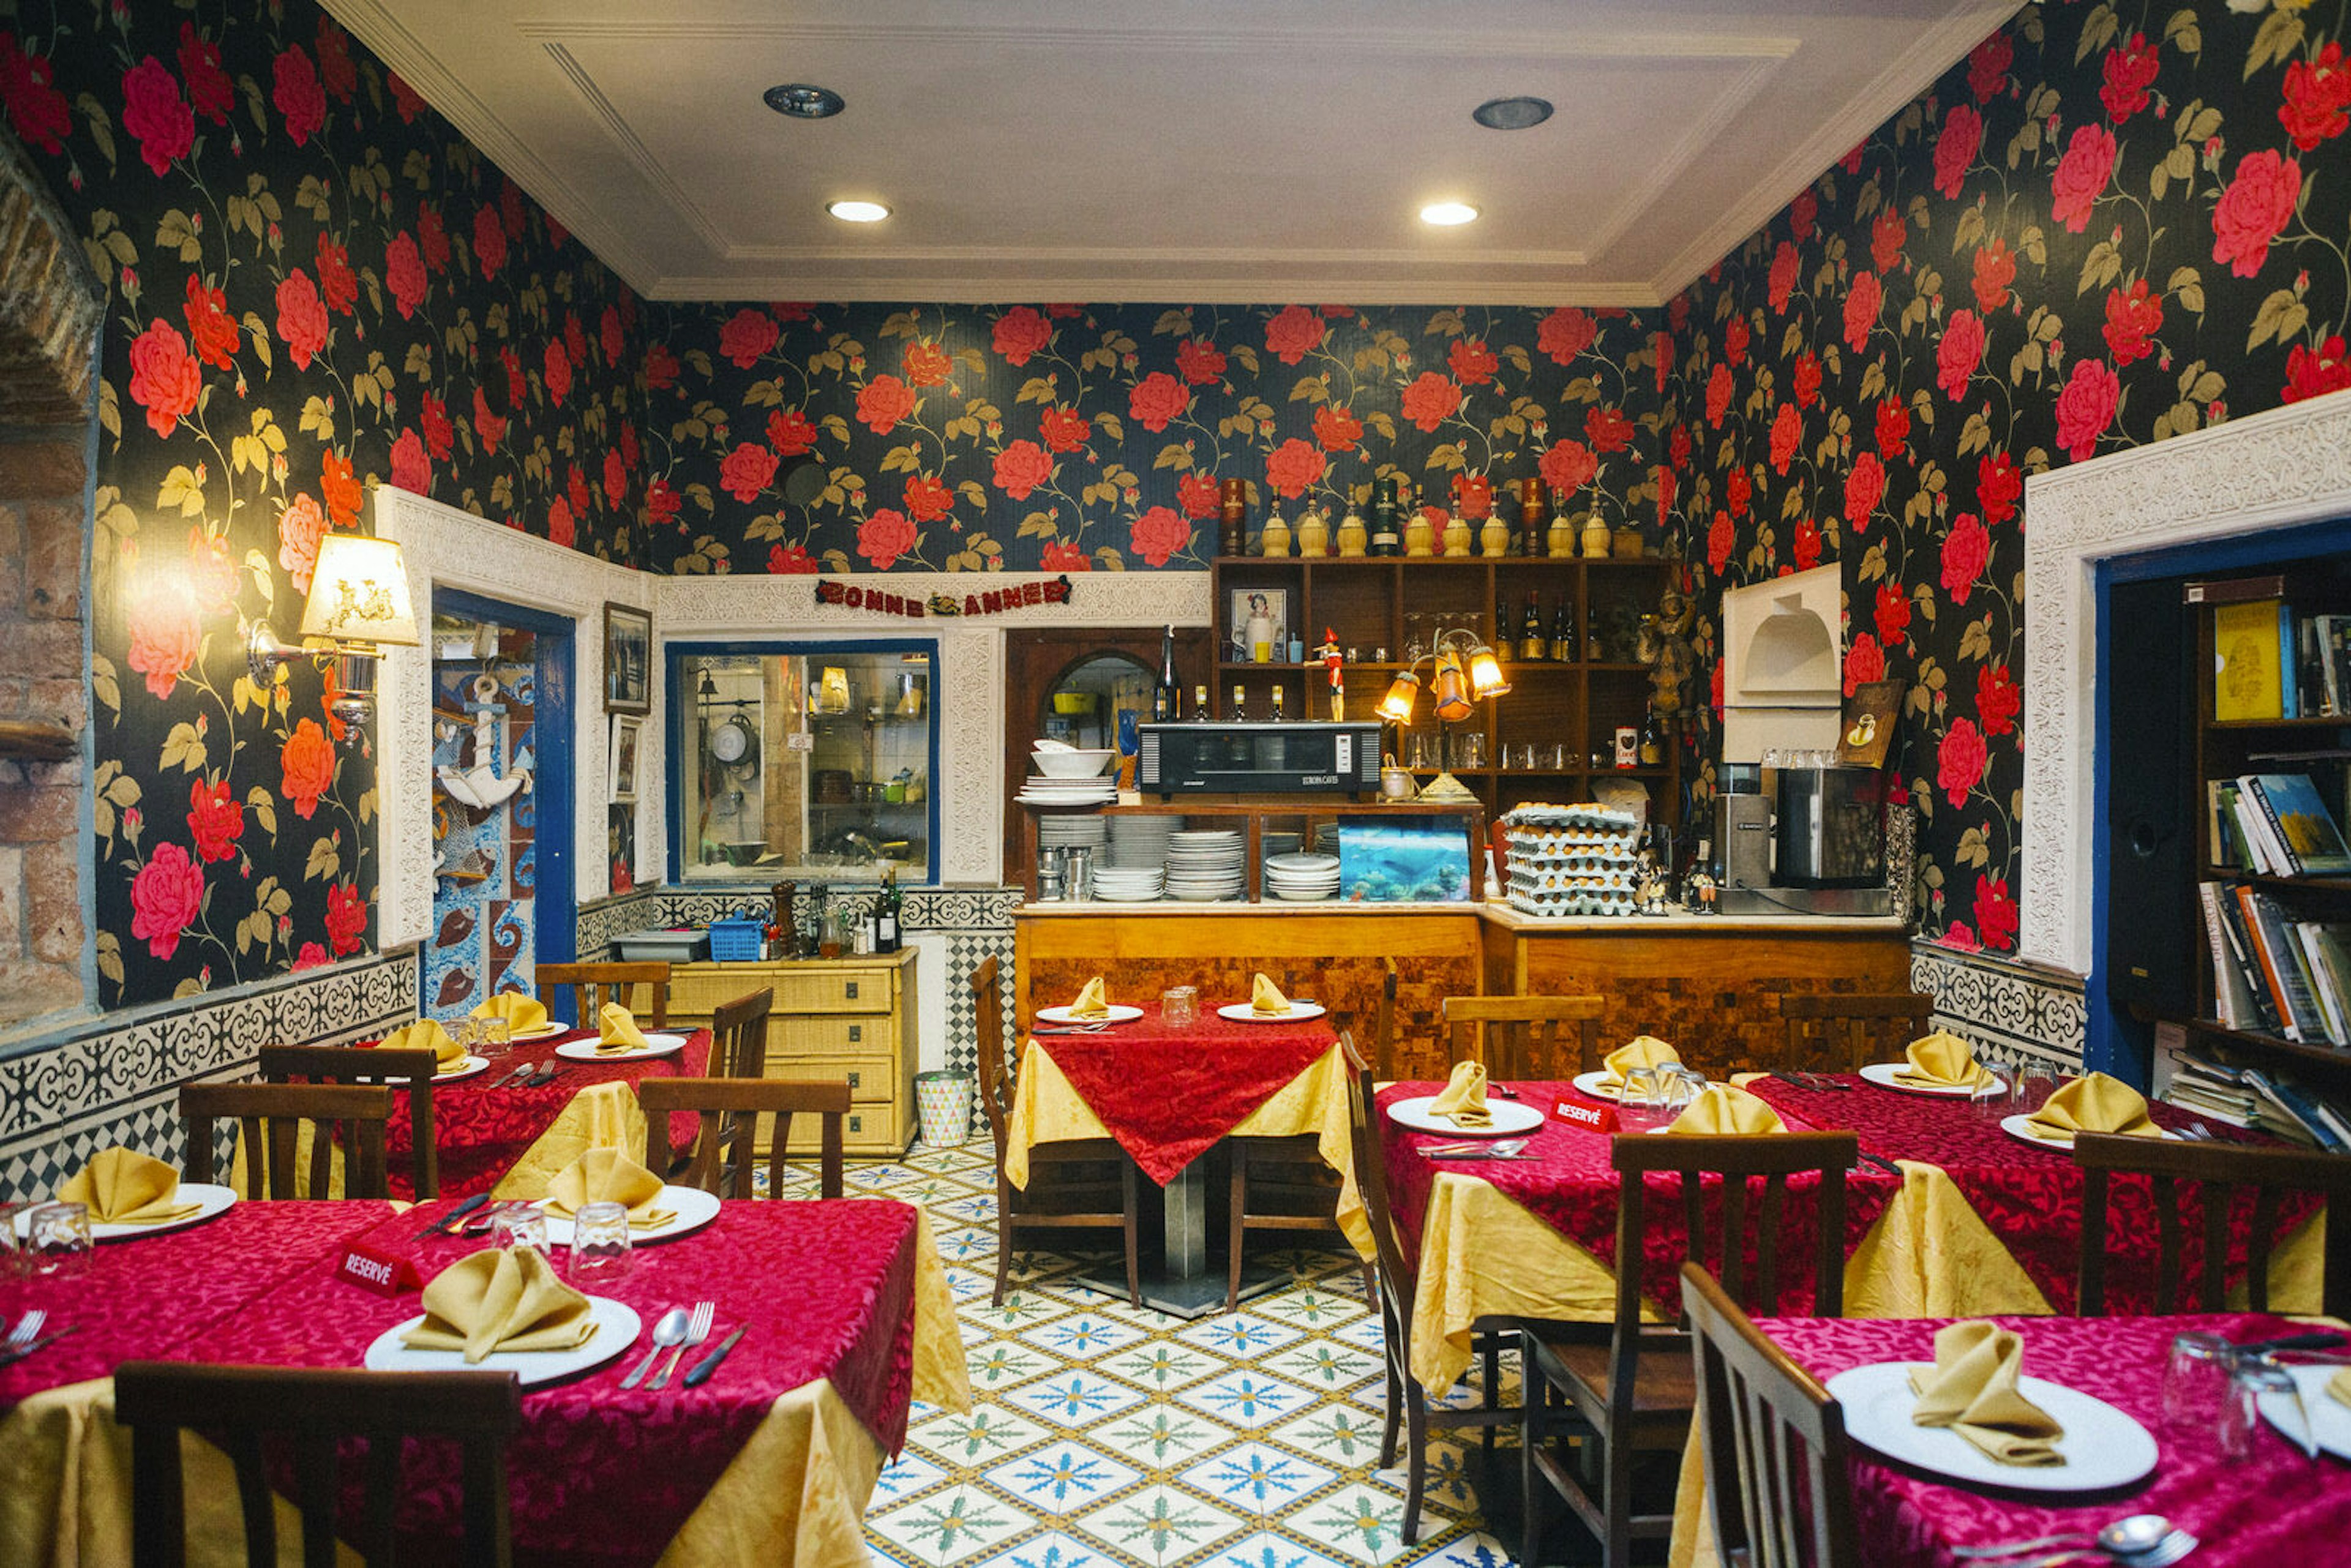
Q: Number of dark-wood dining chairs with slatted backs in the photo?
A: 14